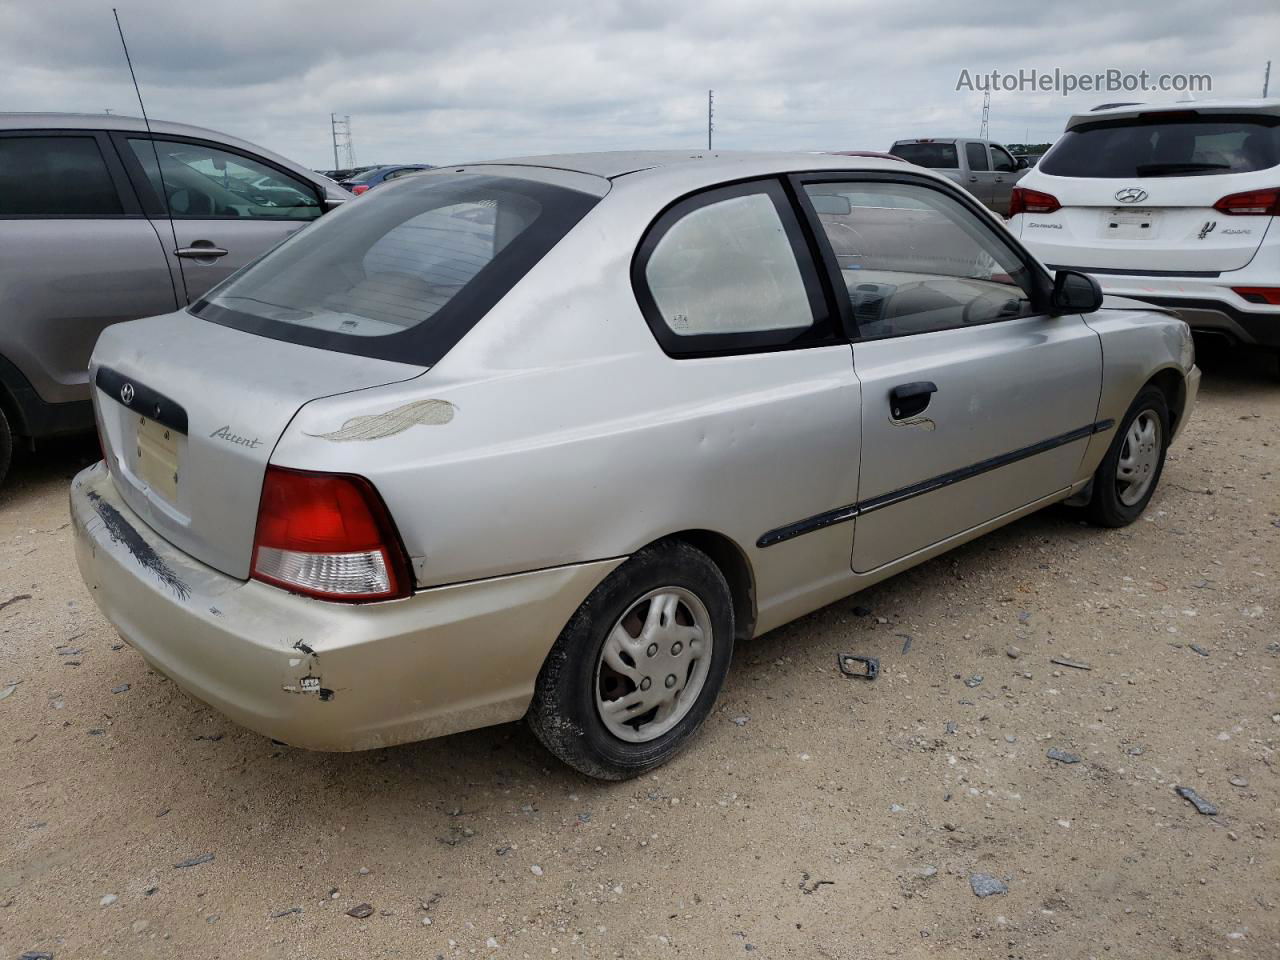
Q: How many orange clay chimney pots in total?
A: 0